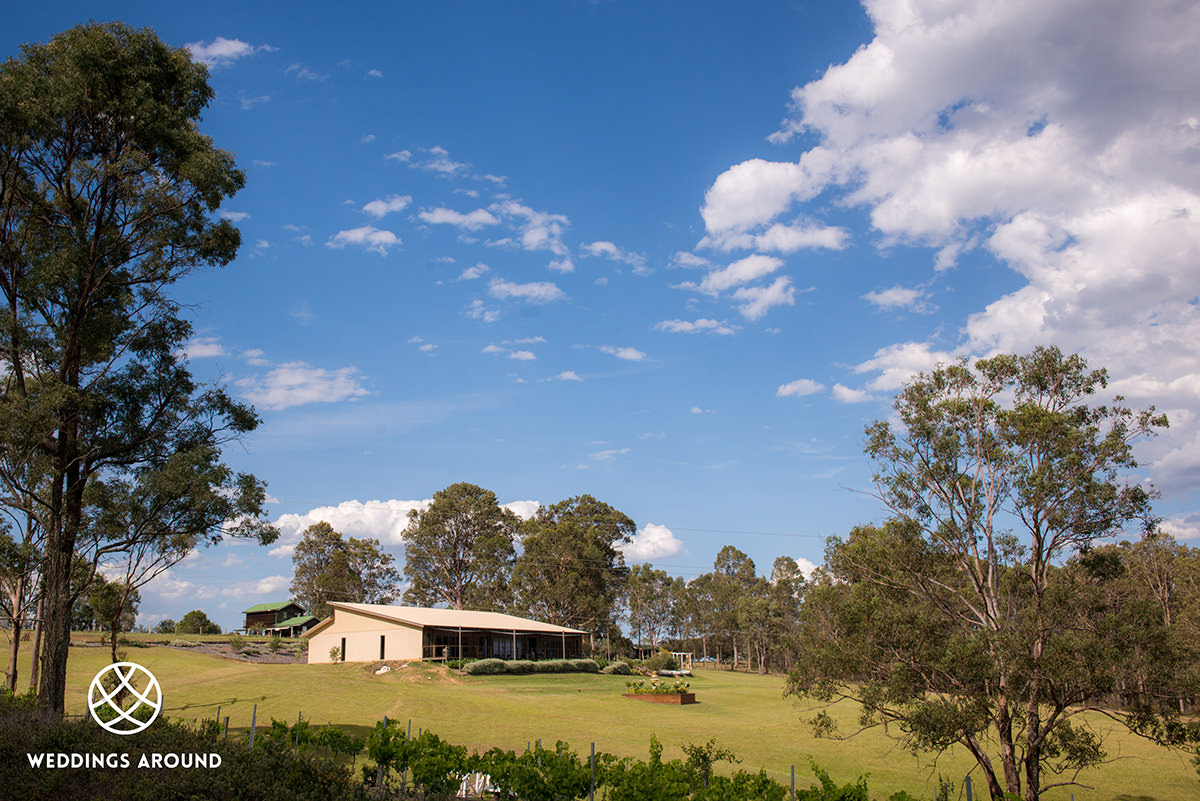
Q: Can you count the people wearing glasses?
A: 0